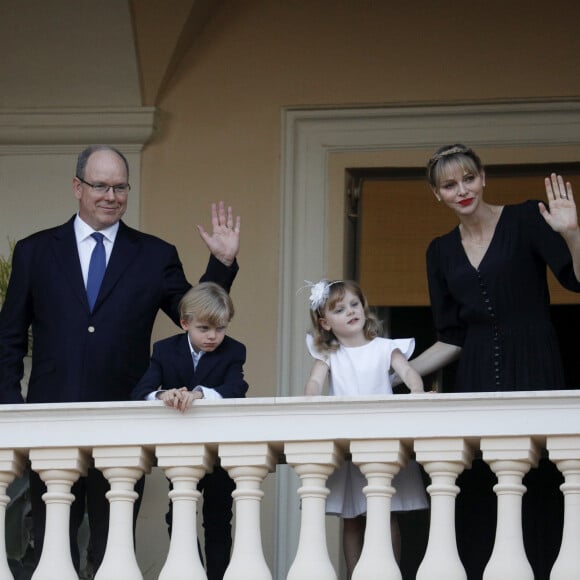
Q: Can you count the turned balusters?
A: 10